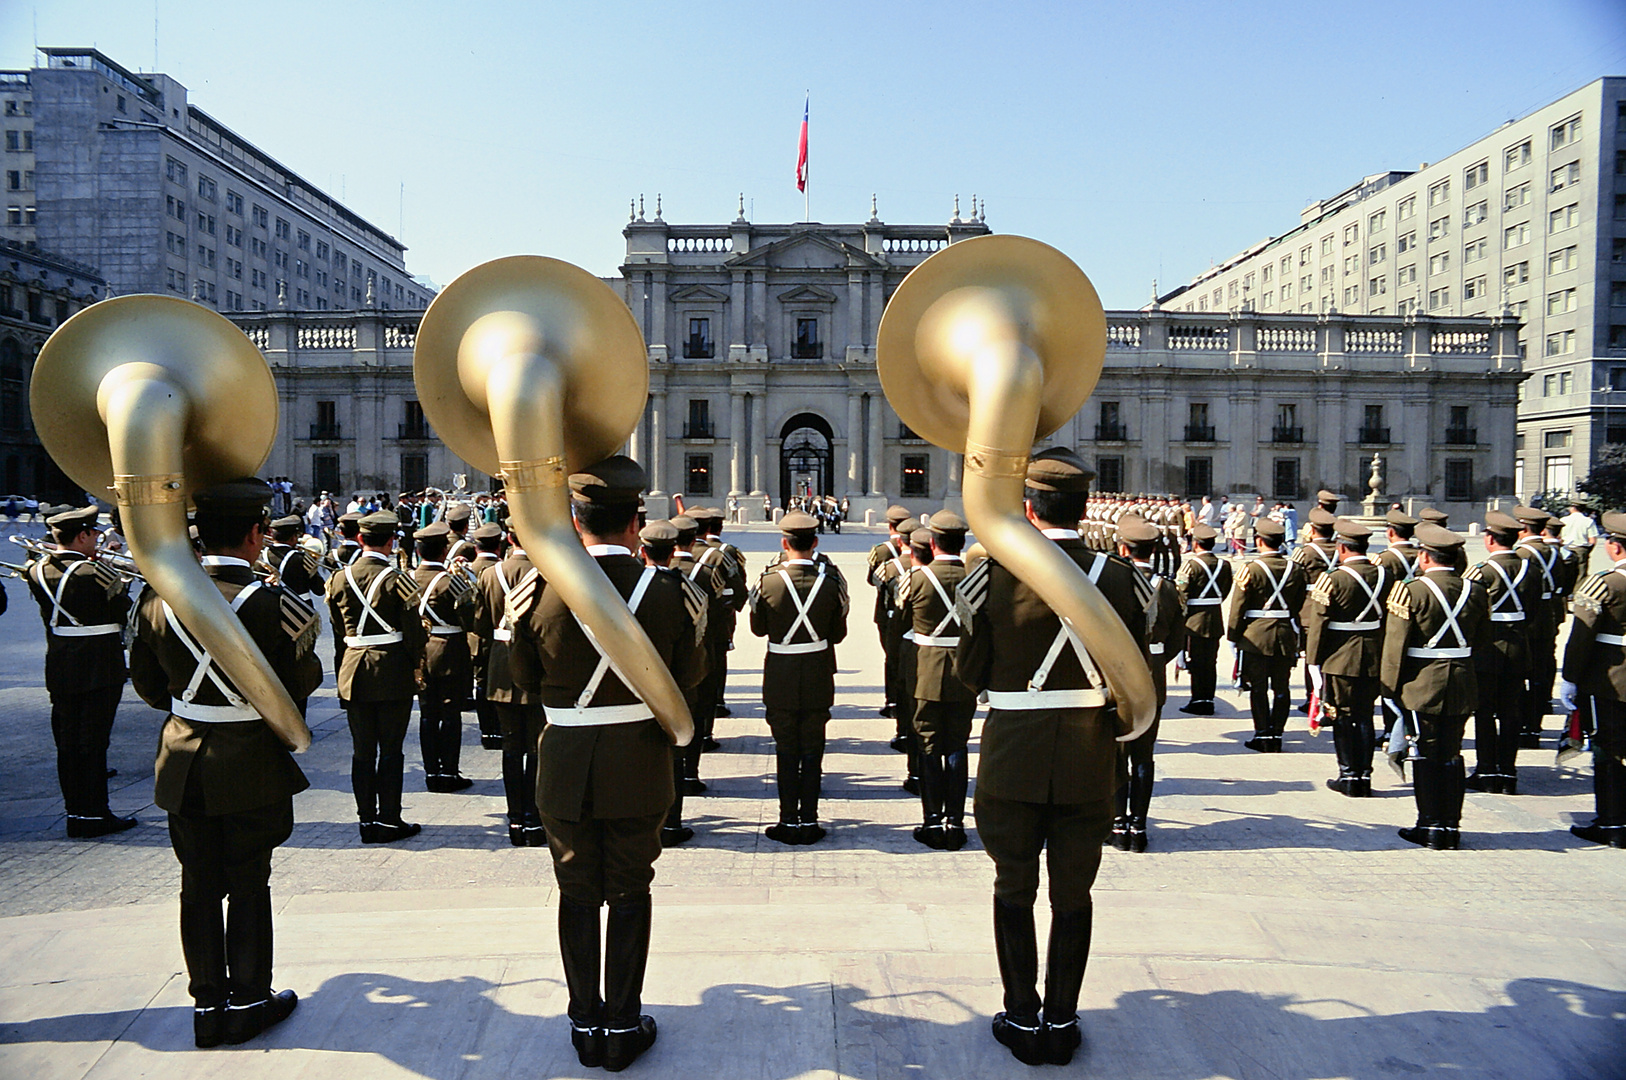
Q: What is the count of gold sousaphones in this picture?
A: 3